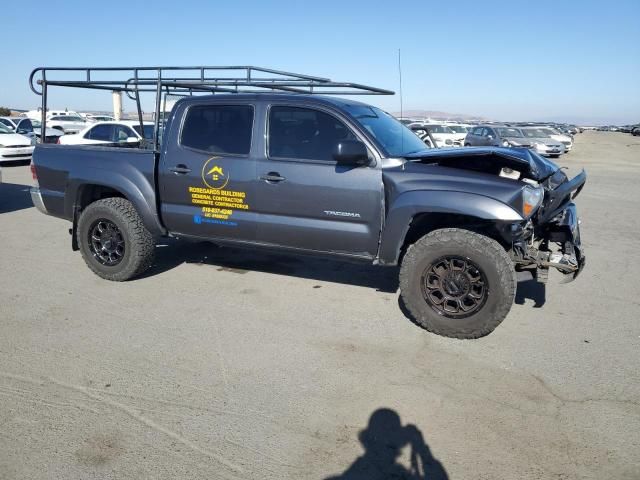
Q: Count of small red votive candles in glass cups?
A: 0